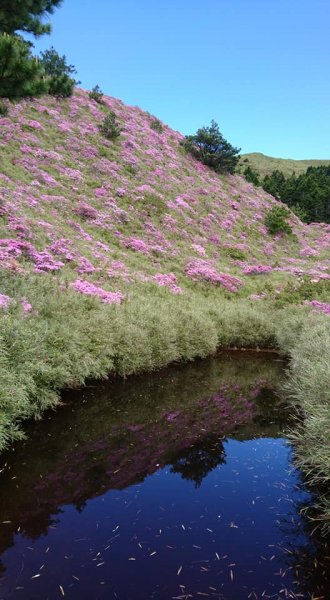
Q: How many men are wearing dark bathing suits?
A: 0